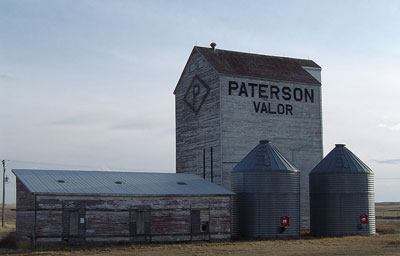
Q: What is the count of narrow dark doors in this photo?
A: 3